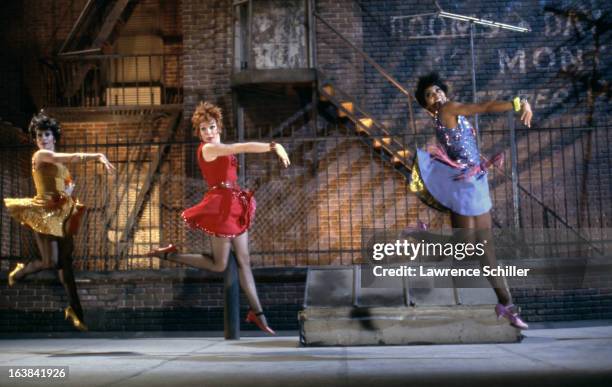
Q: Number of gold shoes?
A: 2